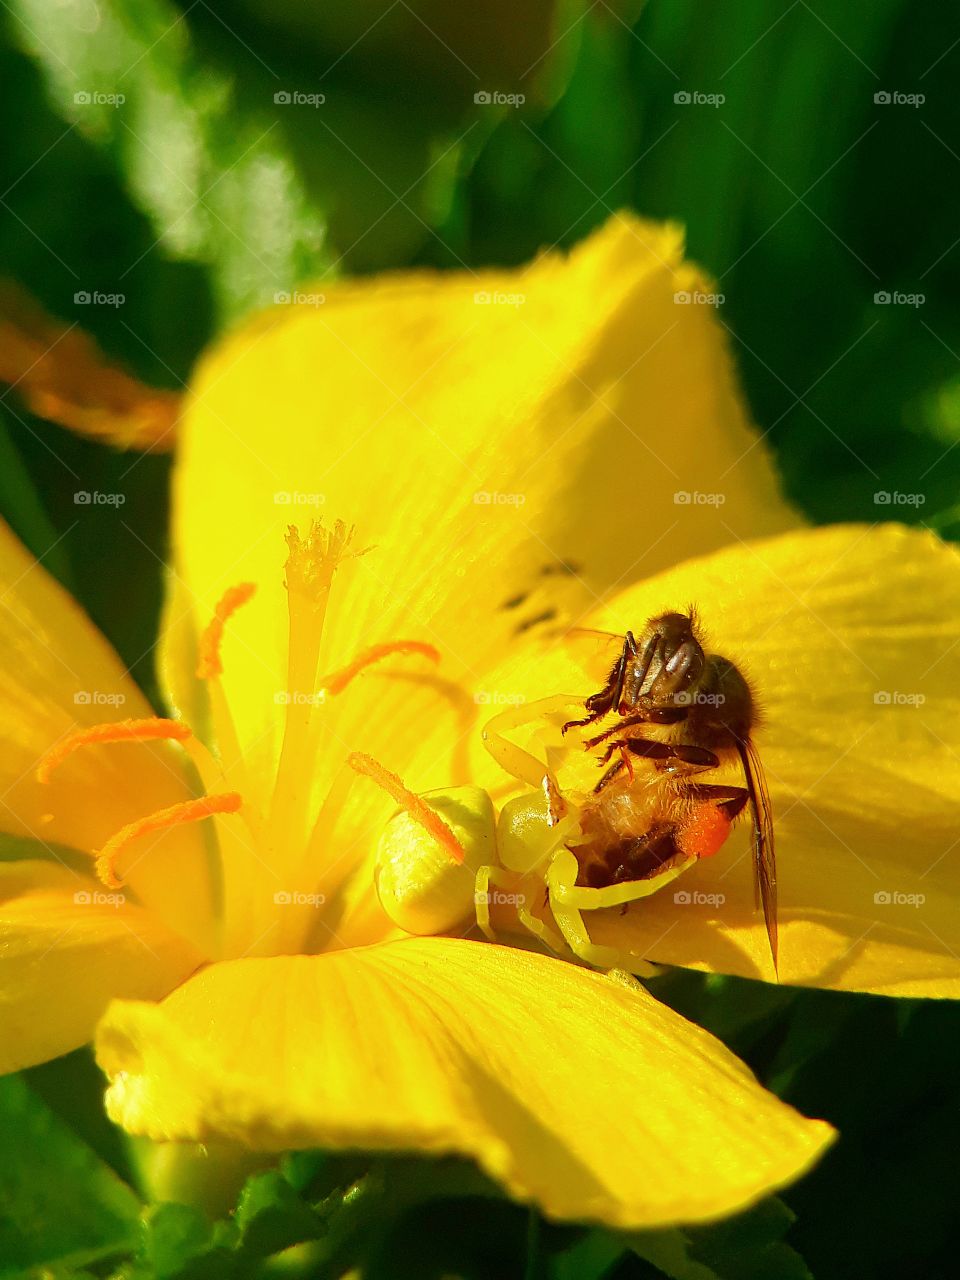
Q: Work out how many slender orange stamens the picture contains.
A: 5